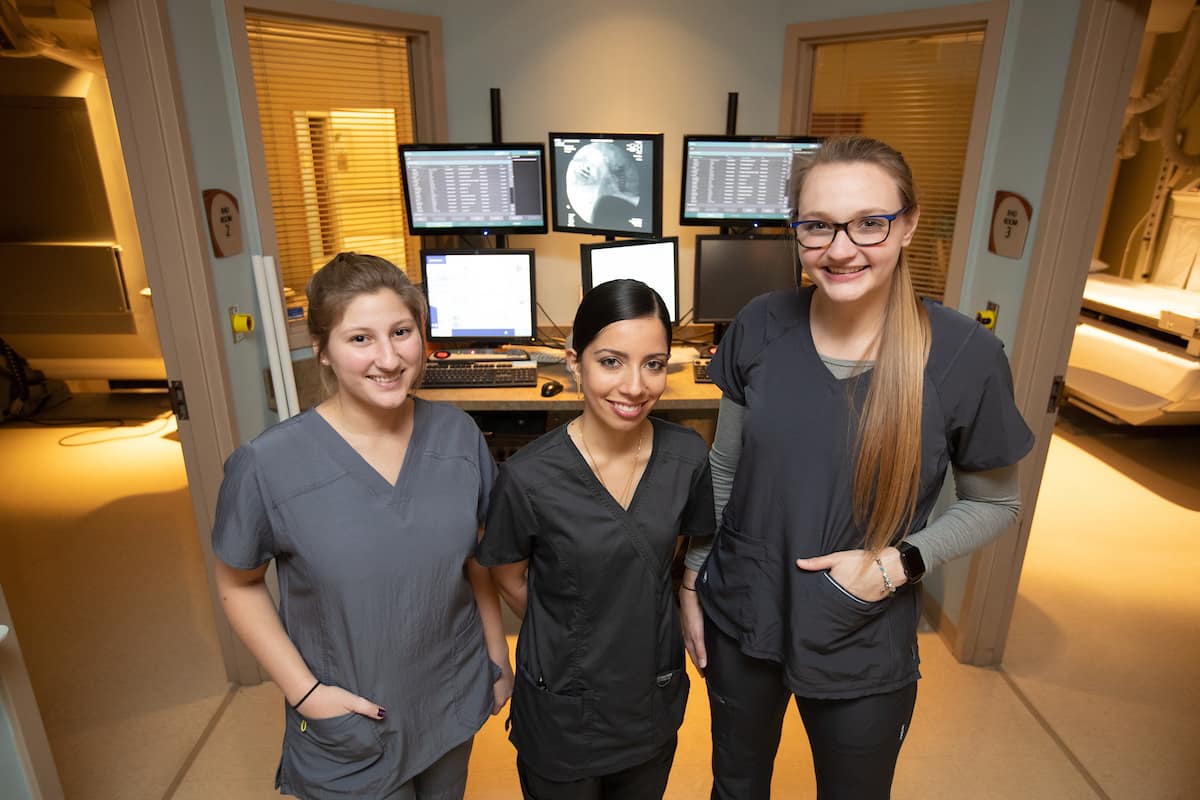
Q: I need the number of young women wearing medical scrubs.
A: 3